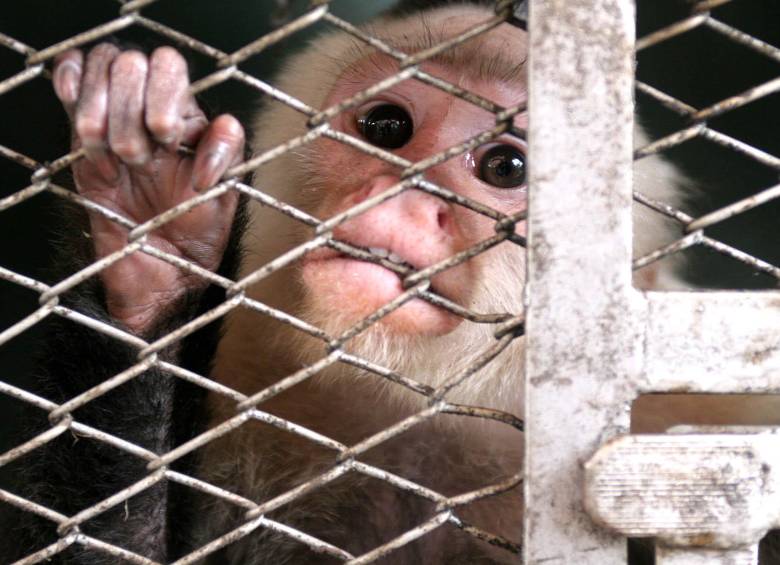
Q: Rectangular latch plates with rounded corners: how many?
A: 1